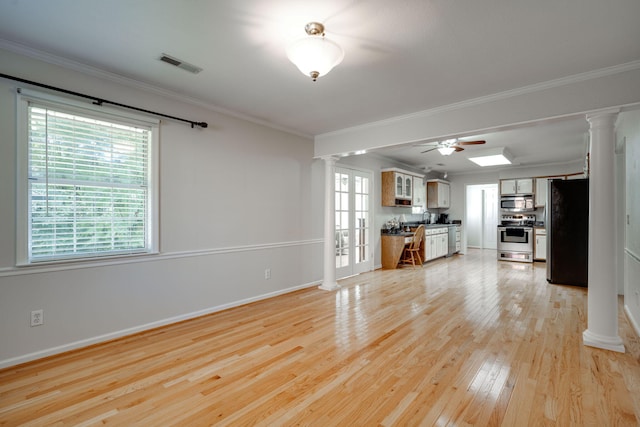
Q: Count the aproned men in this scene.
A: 0